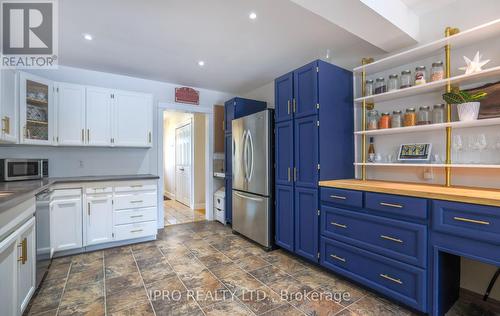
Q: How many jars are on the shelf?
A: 12